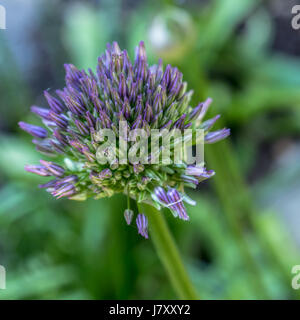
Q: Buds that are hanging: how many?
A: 2